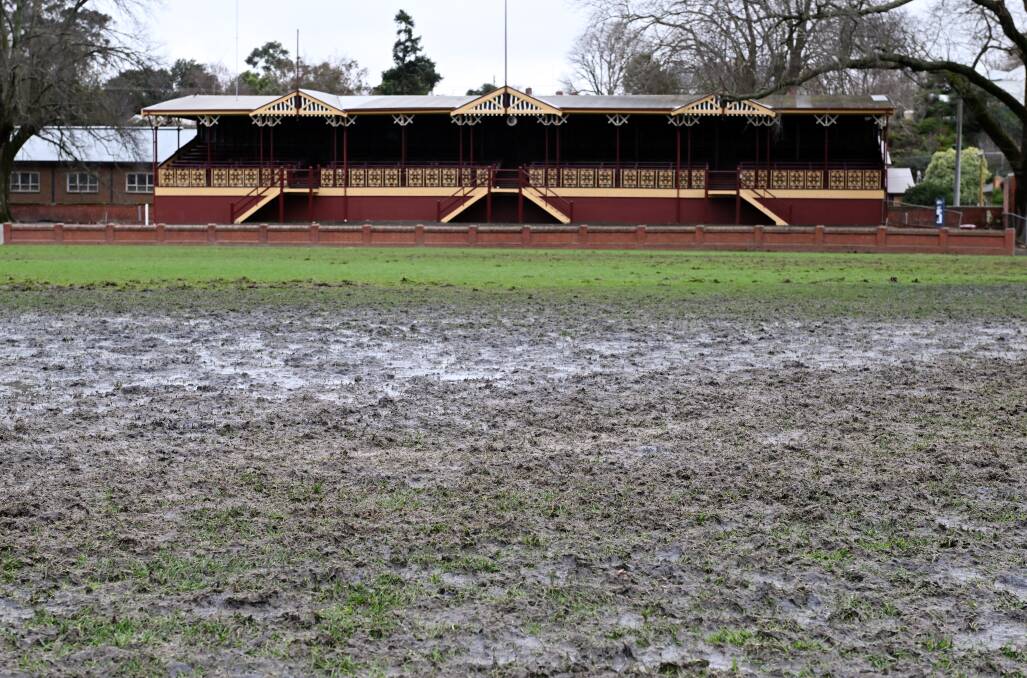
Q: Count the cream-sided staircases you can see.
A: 4